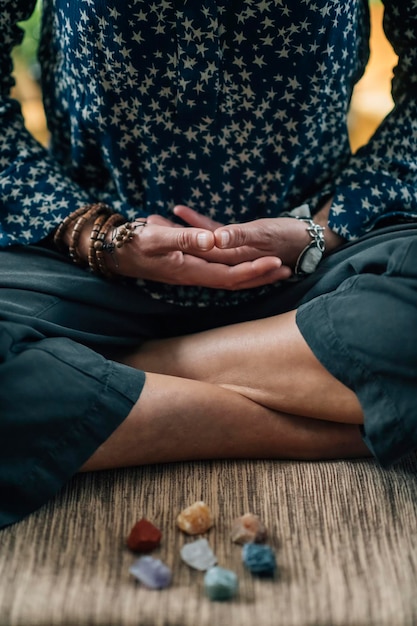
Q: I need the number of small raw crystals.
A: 7